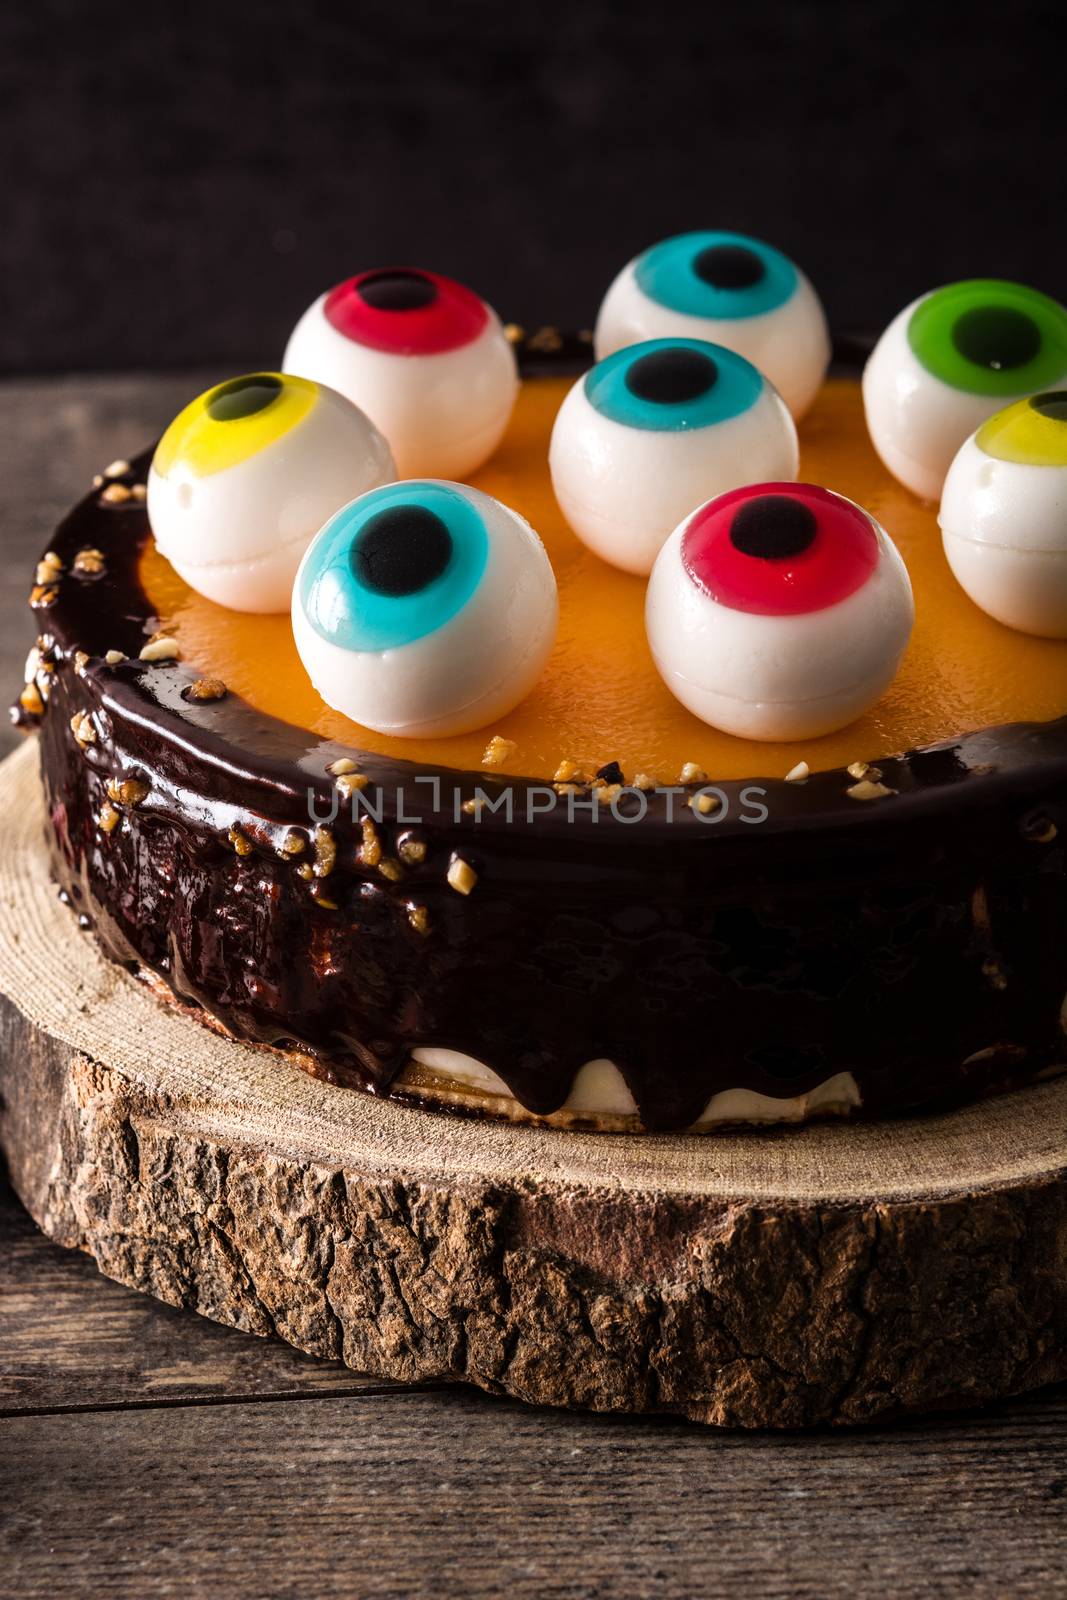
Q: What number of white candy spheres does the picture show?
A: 8